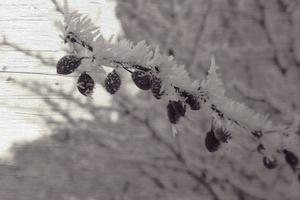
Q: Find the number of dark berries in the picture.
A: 11